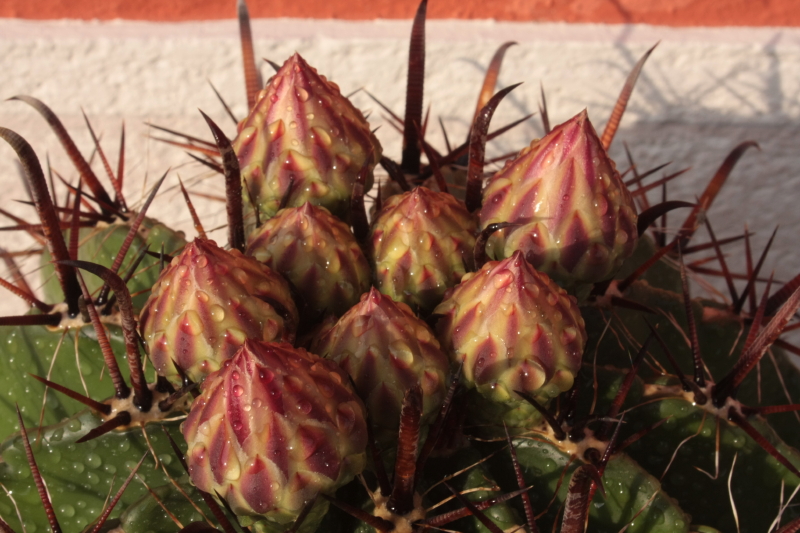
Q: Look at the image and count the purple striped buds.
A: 8